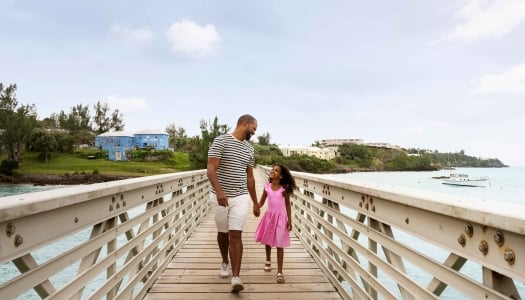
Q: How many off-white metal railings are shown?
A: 2